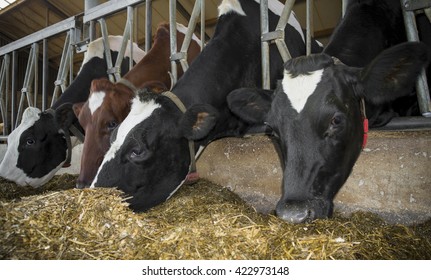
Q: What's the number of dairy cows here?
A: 4